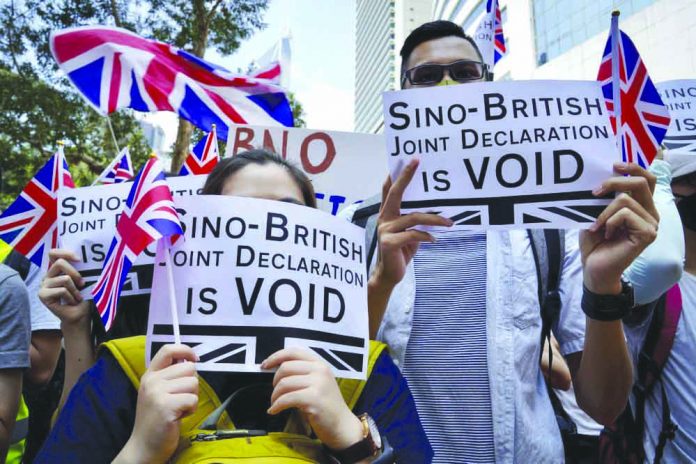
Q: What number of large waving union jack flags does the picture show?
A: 1